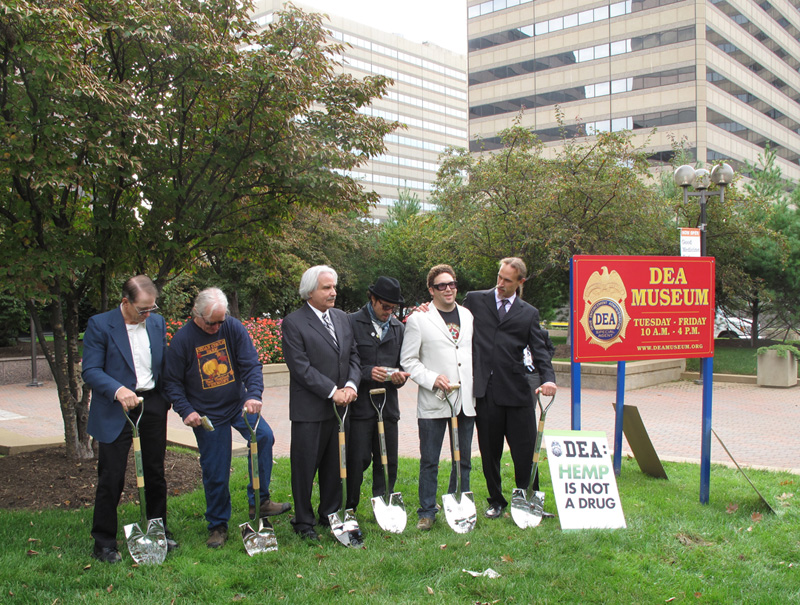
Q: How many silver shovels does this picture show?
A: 6